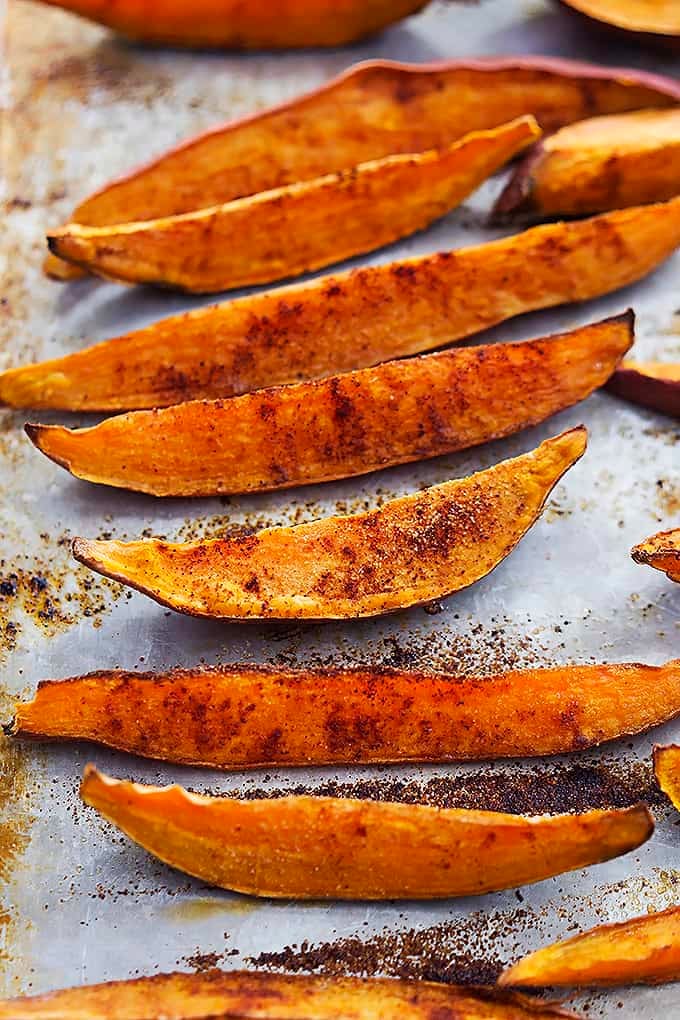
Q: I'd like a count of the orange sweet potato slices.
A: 15